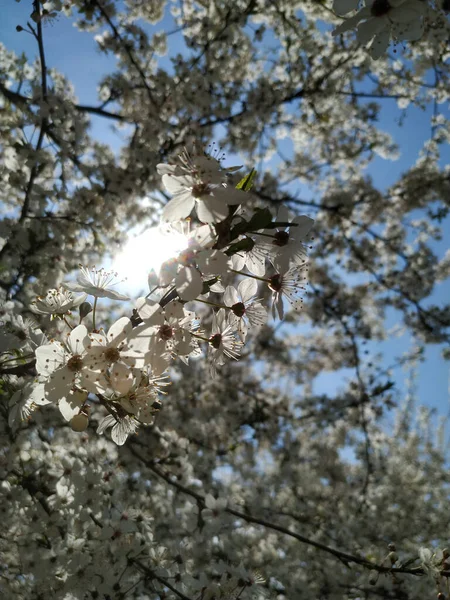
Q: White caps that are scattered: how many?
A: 0